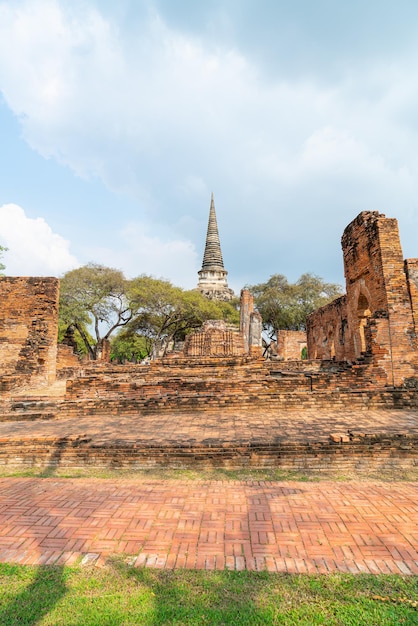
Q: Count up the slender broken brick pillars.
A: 2